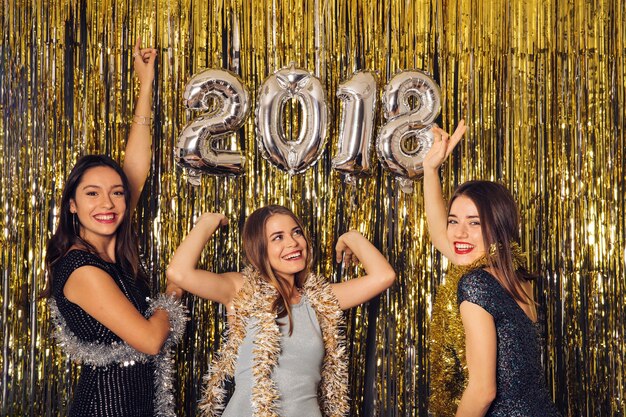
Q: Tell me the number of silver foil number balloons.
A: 4